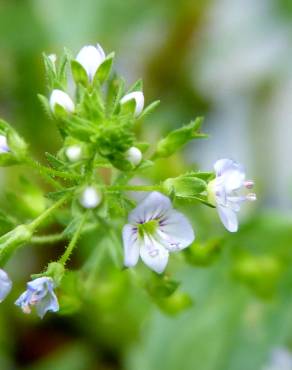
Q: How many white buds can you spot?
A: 6